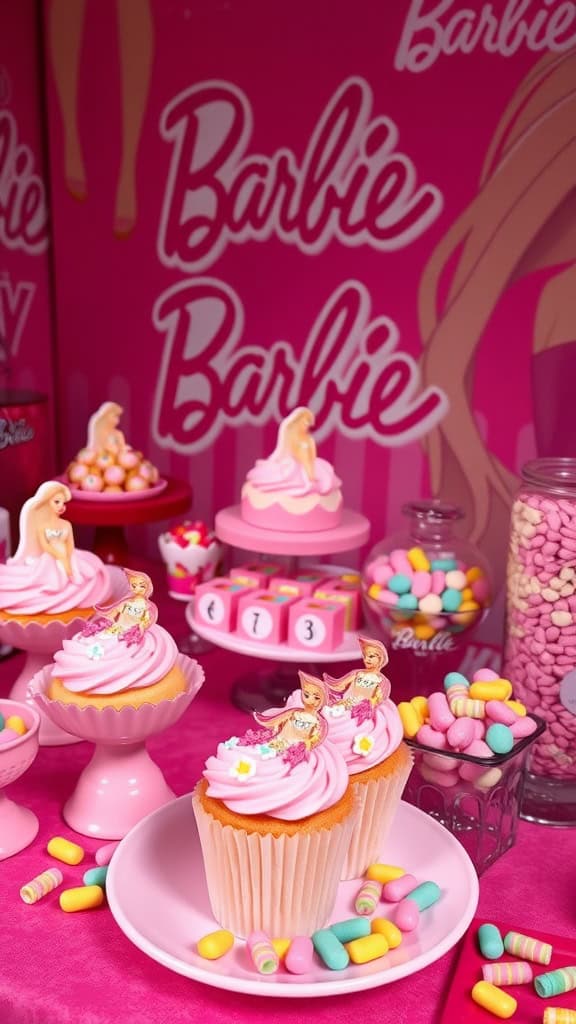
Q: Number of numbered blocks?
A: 3